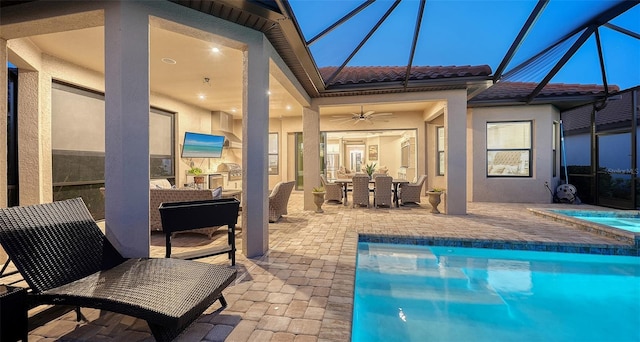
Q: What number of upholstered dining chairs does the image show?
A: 6